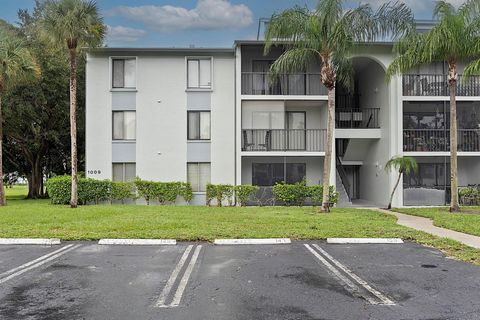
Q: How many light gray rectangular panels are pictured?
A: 4